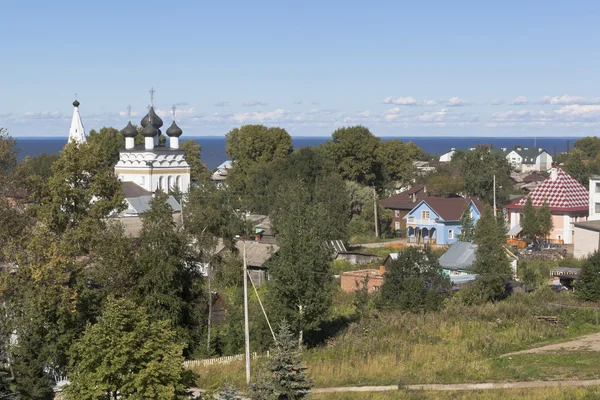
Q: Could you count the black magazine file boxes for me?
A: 0